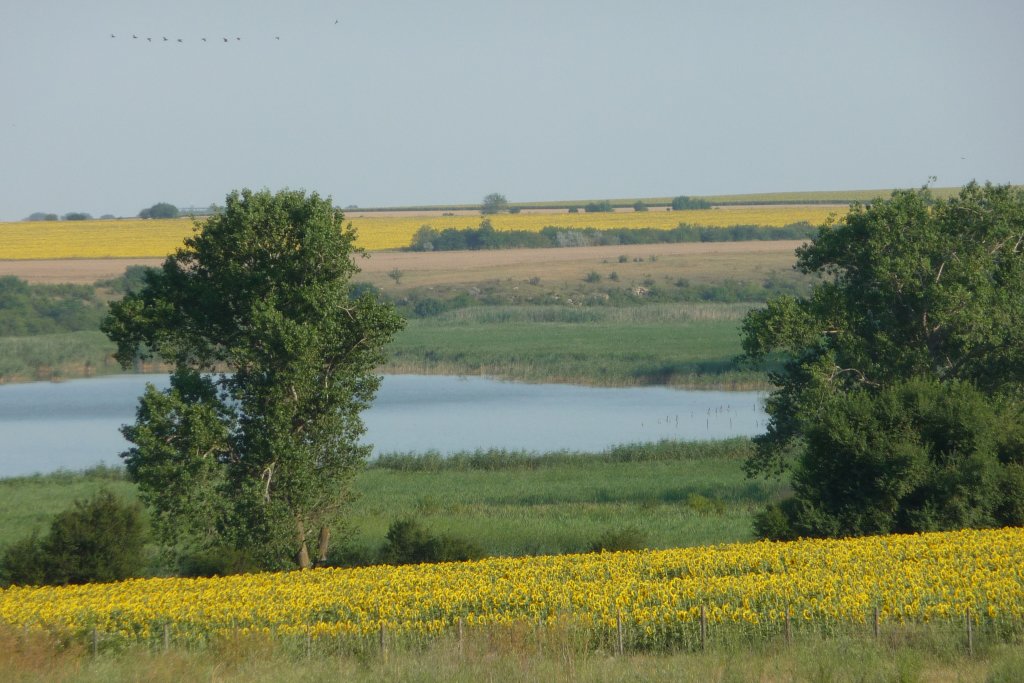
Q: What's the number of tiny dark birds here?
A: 10